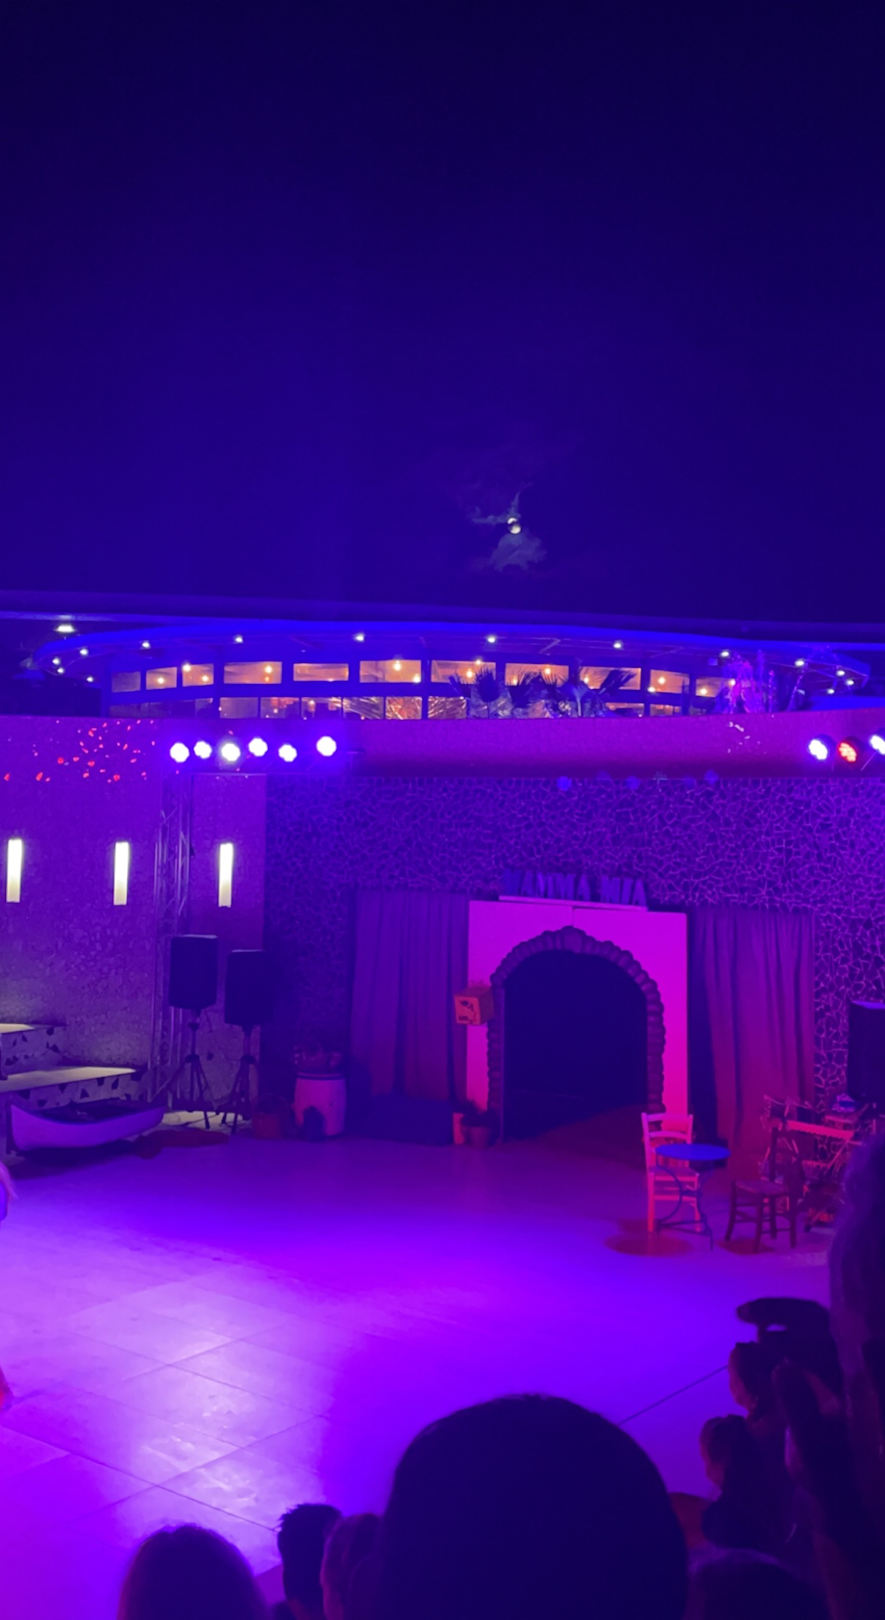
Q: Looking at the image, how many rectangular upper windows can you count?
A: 11